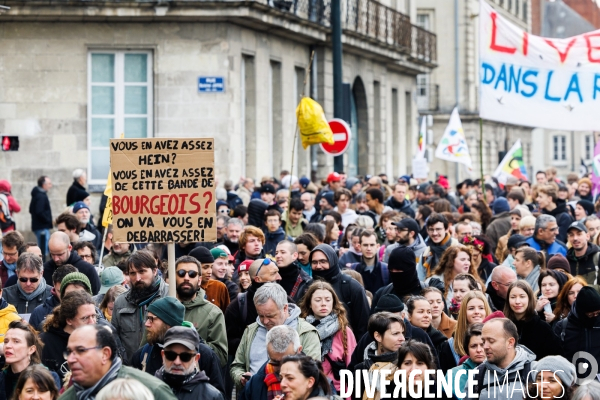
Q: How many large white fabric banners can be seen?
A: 1